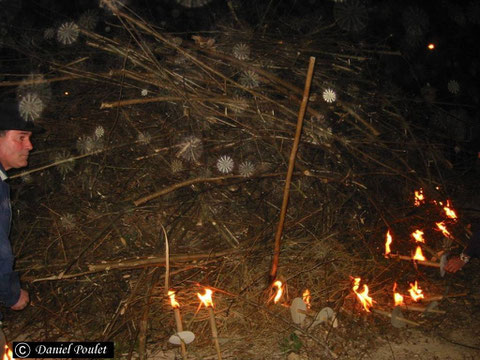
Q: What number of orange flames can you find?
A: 14